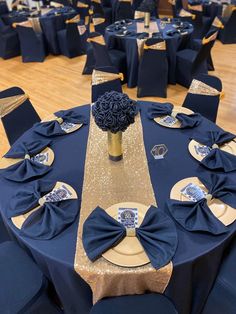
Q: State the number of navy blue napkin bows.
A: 7